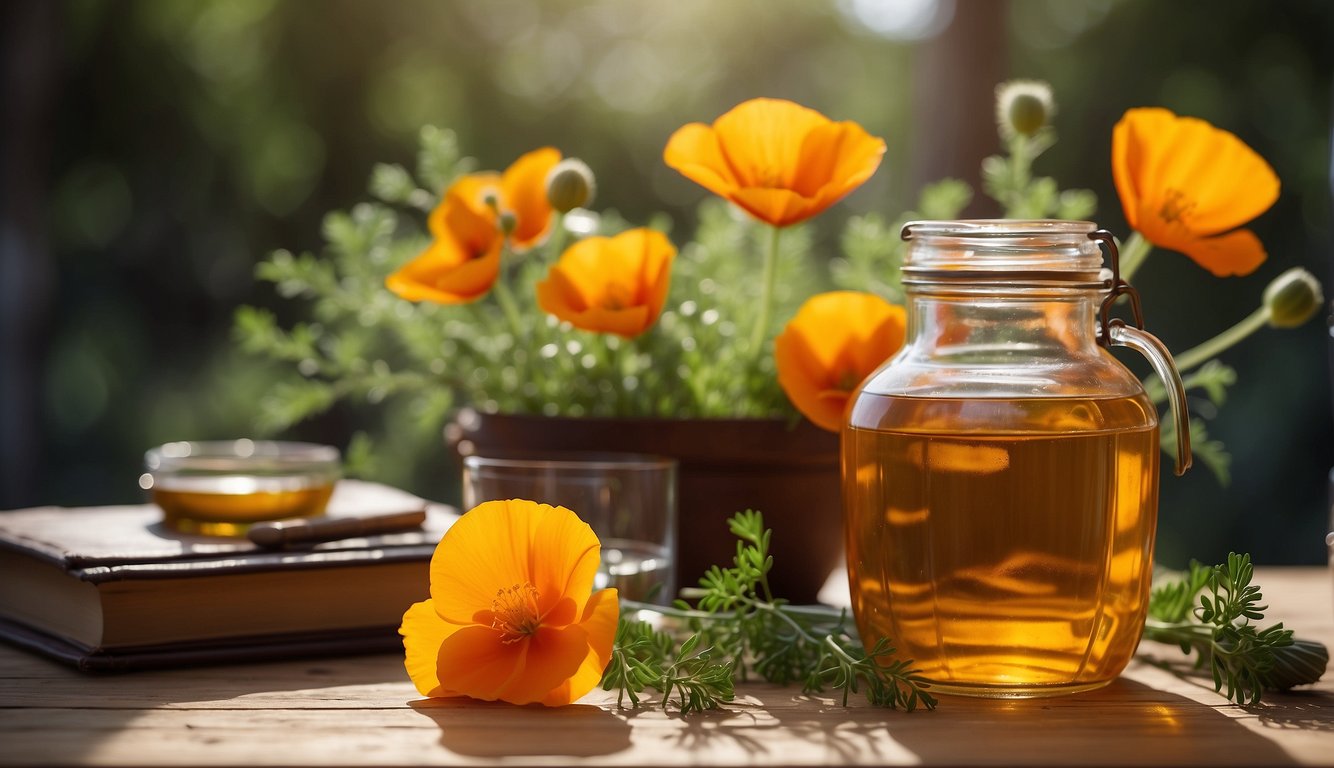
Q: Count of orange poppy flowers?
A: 7